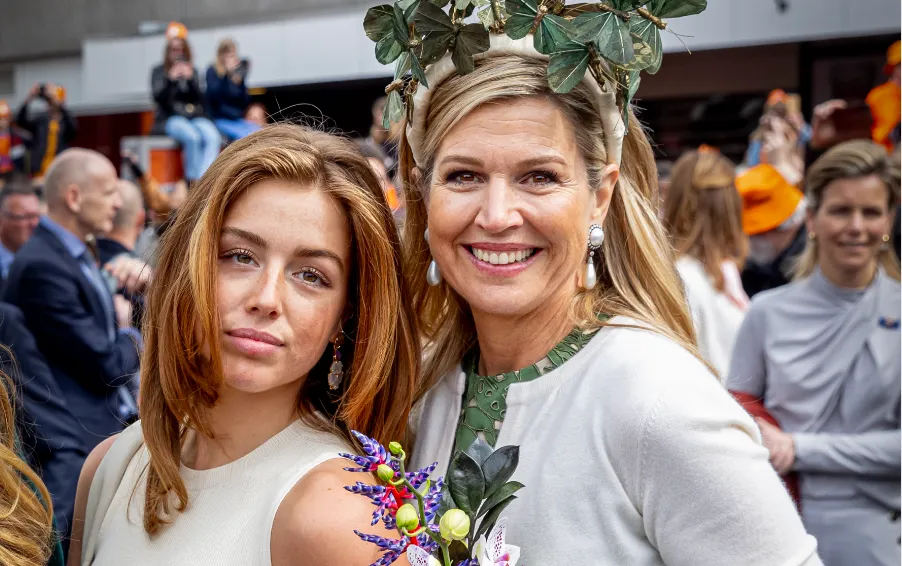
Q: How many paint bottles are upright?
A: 0